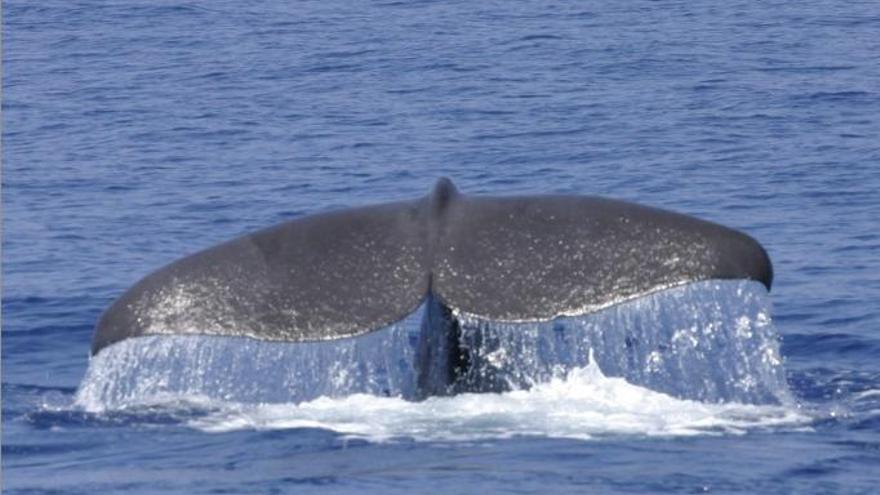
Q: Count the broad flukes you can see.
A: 2